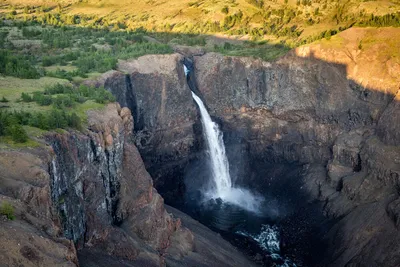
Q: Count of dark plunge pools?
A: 1